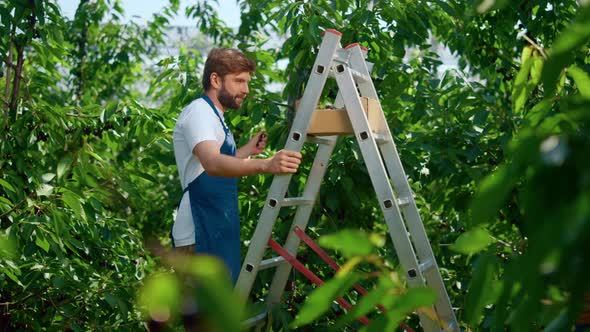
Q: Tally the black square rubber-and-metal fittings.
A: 8